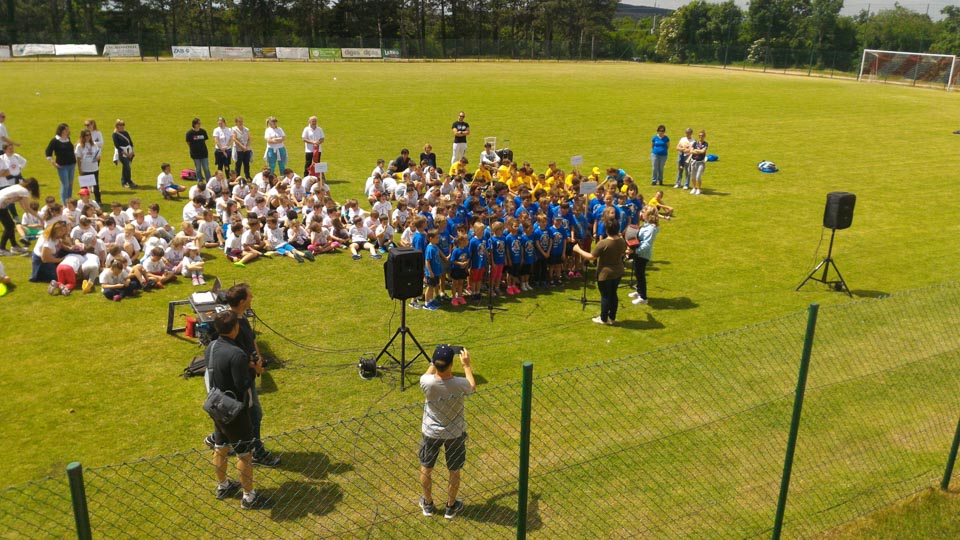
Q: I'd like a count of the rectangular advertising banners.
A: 11